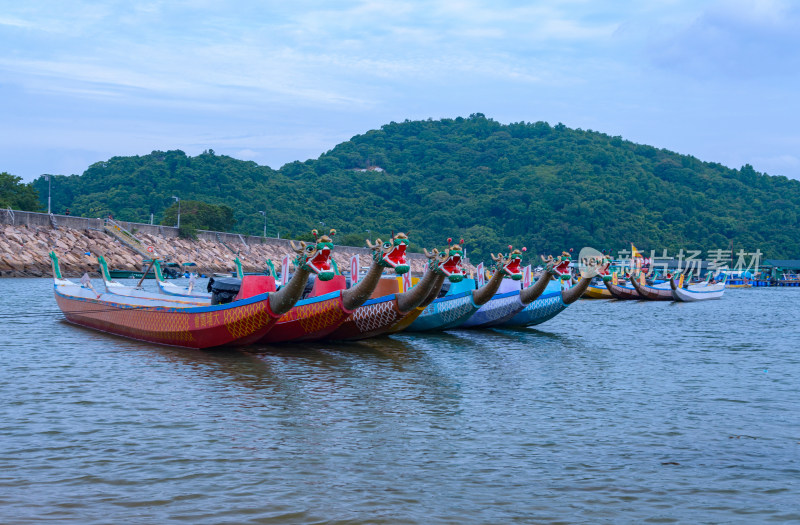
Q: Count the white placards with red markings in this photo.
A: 7